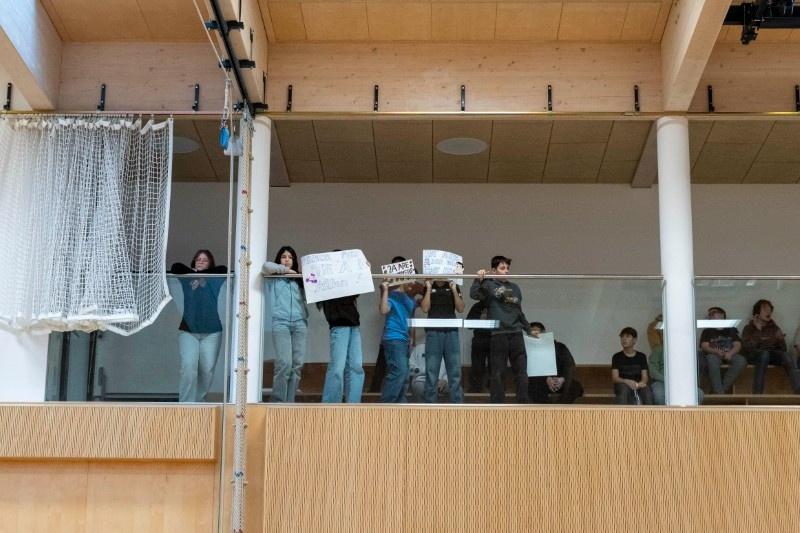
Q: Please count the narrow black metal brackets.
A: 10